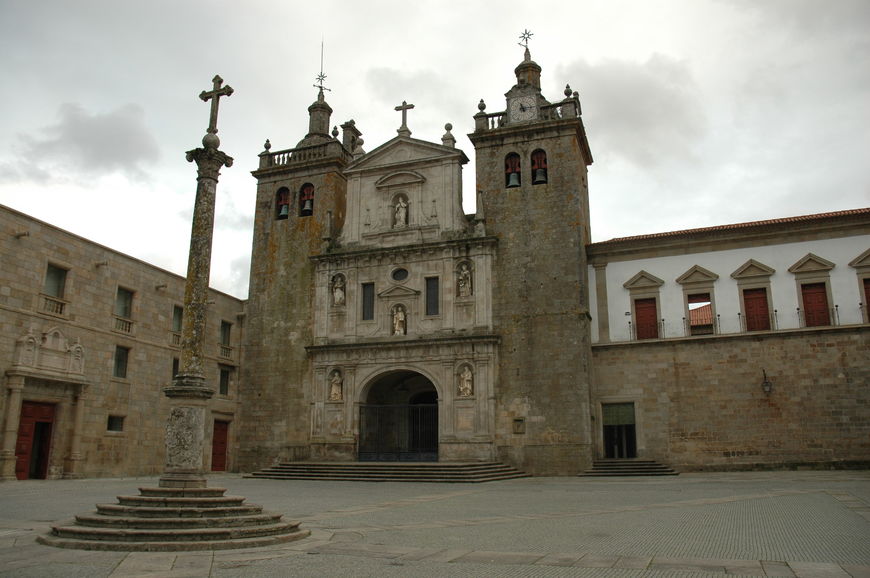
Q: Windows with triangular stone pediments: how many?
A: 5